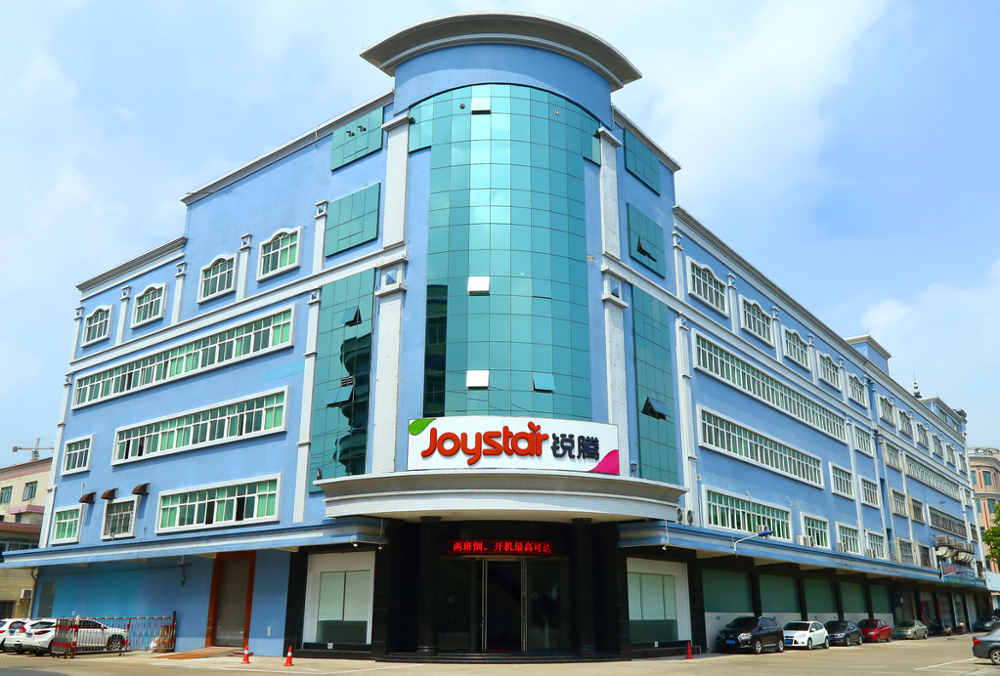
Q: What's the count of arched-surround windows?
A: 15